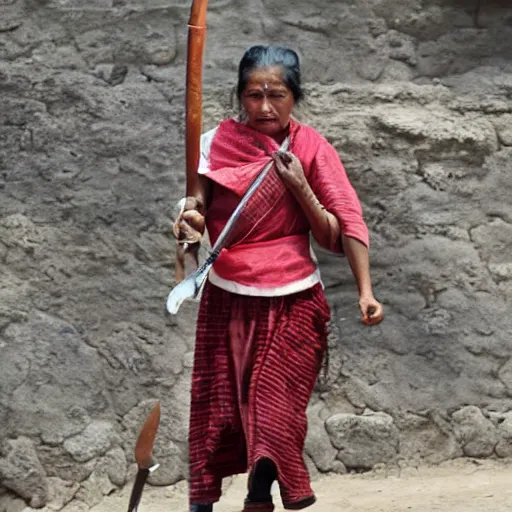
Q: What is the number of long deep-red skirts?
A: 1